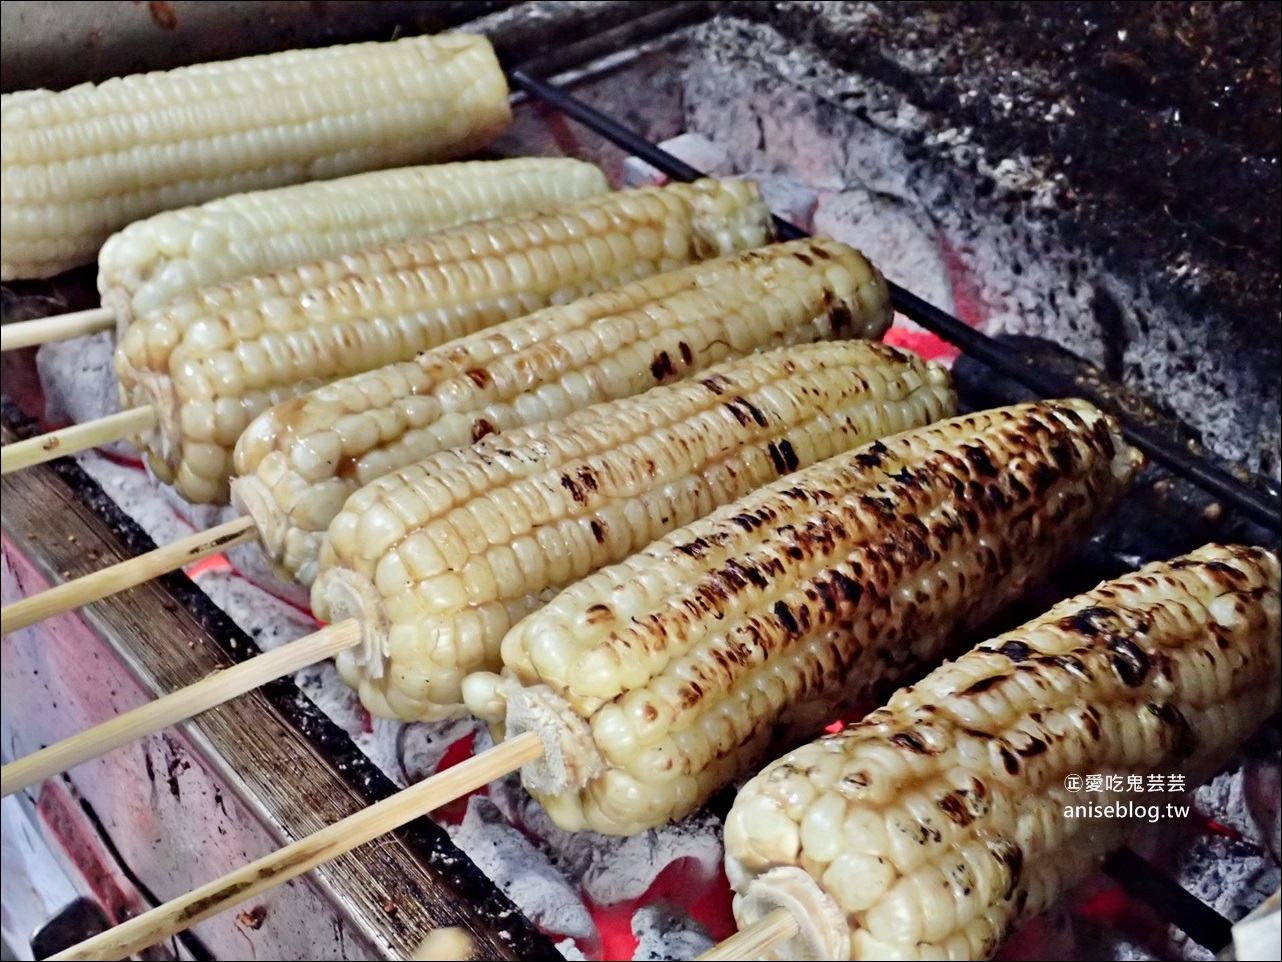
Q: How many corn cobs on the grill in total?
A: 7